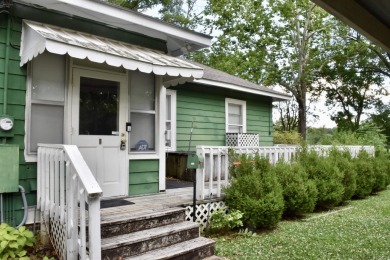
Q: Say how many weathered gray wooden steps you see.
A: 3